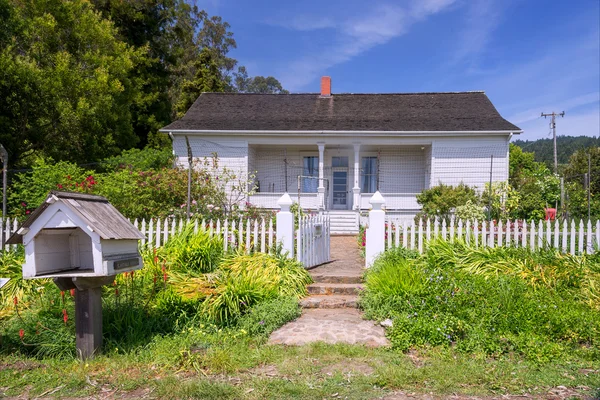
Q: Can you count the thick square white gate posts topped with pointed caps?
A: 2